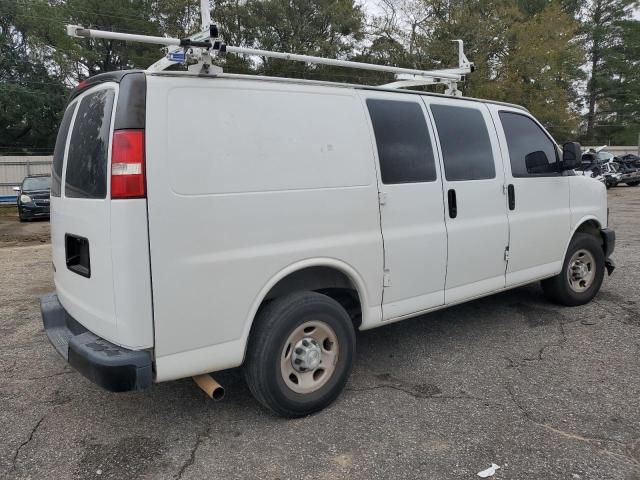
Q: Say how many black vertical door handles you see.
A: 2